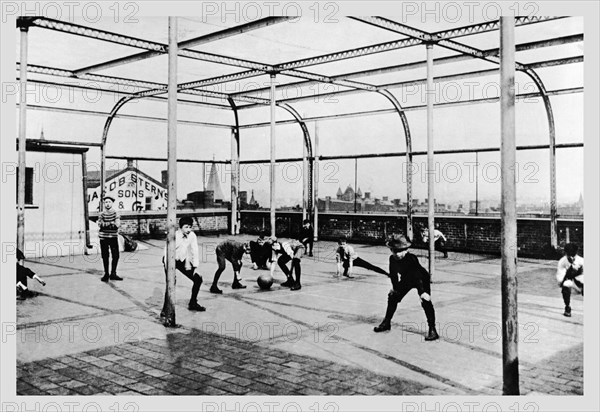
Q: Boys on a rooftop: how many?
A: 11